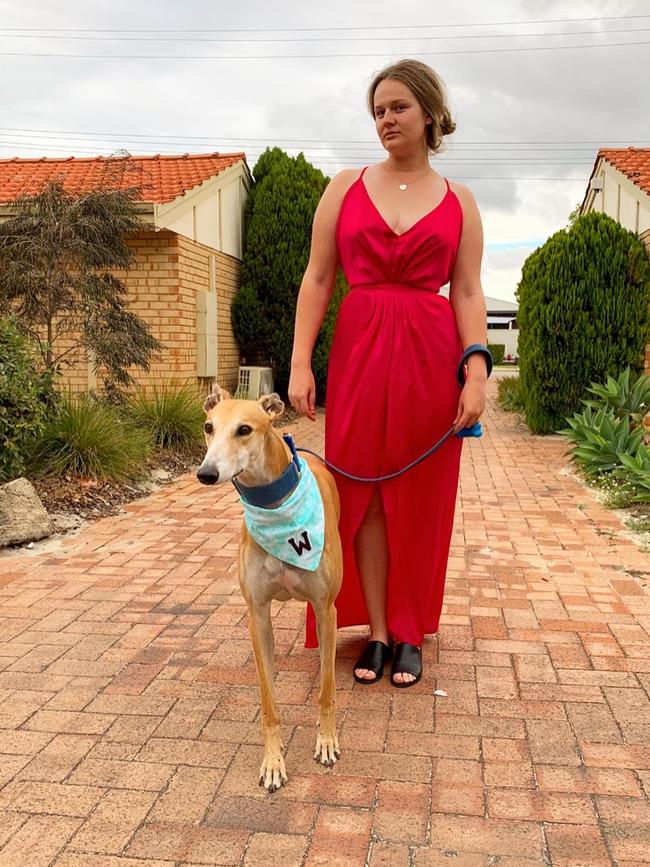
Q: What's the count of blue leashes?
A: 1